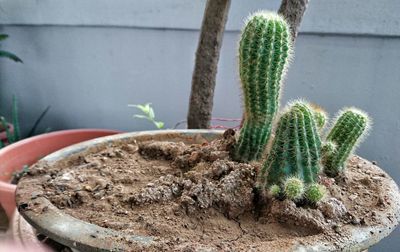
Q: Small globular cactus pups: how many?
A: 3